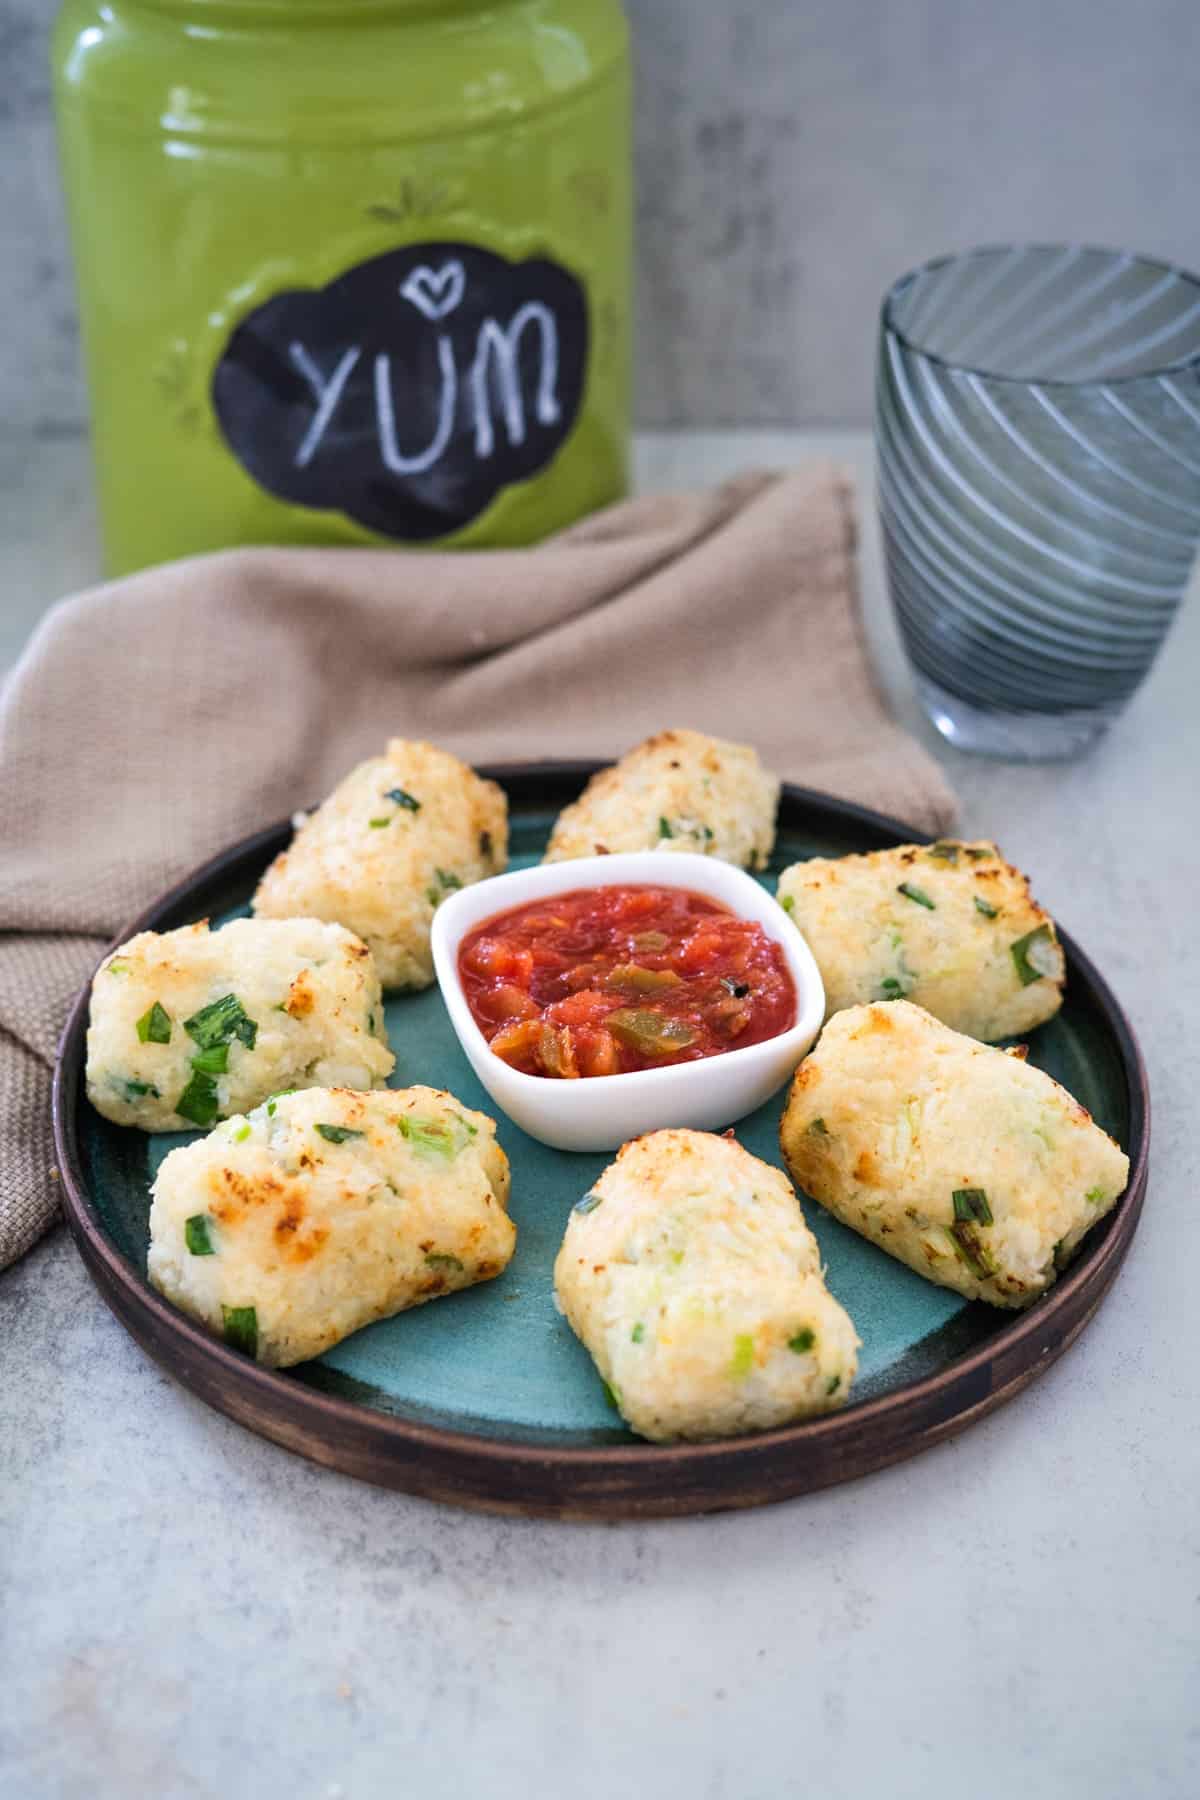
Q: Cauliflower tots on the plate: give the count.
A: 7